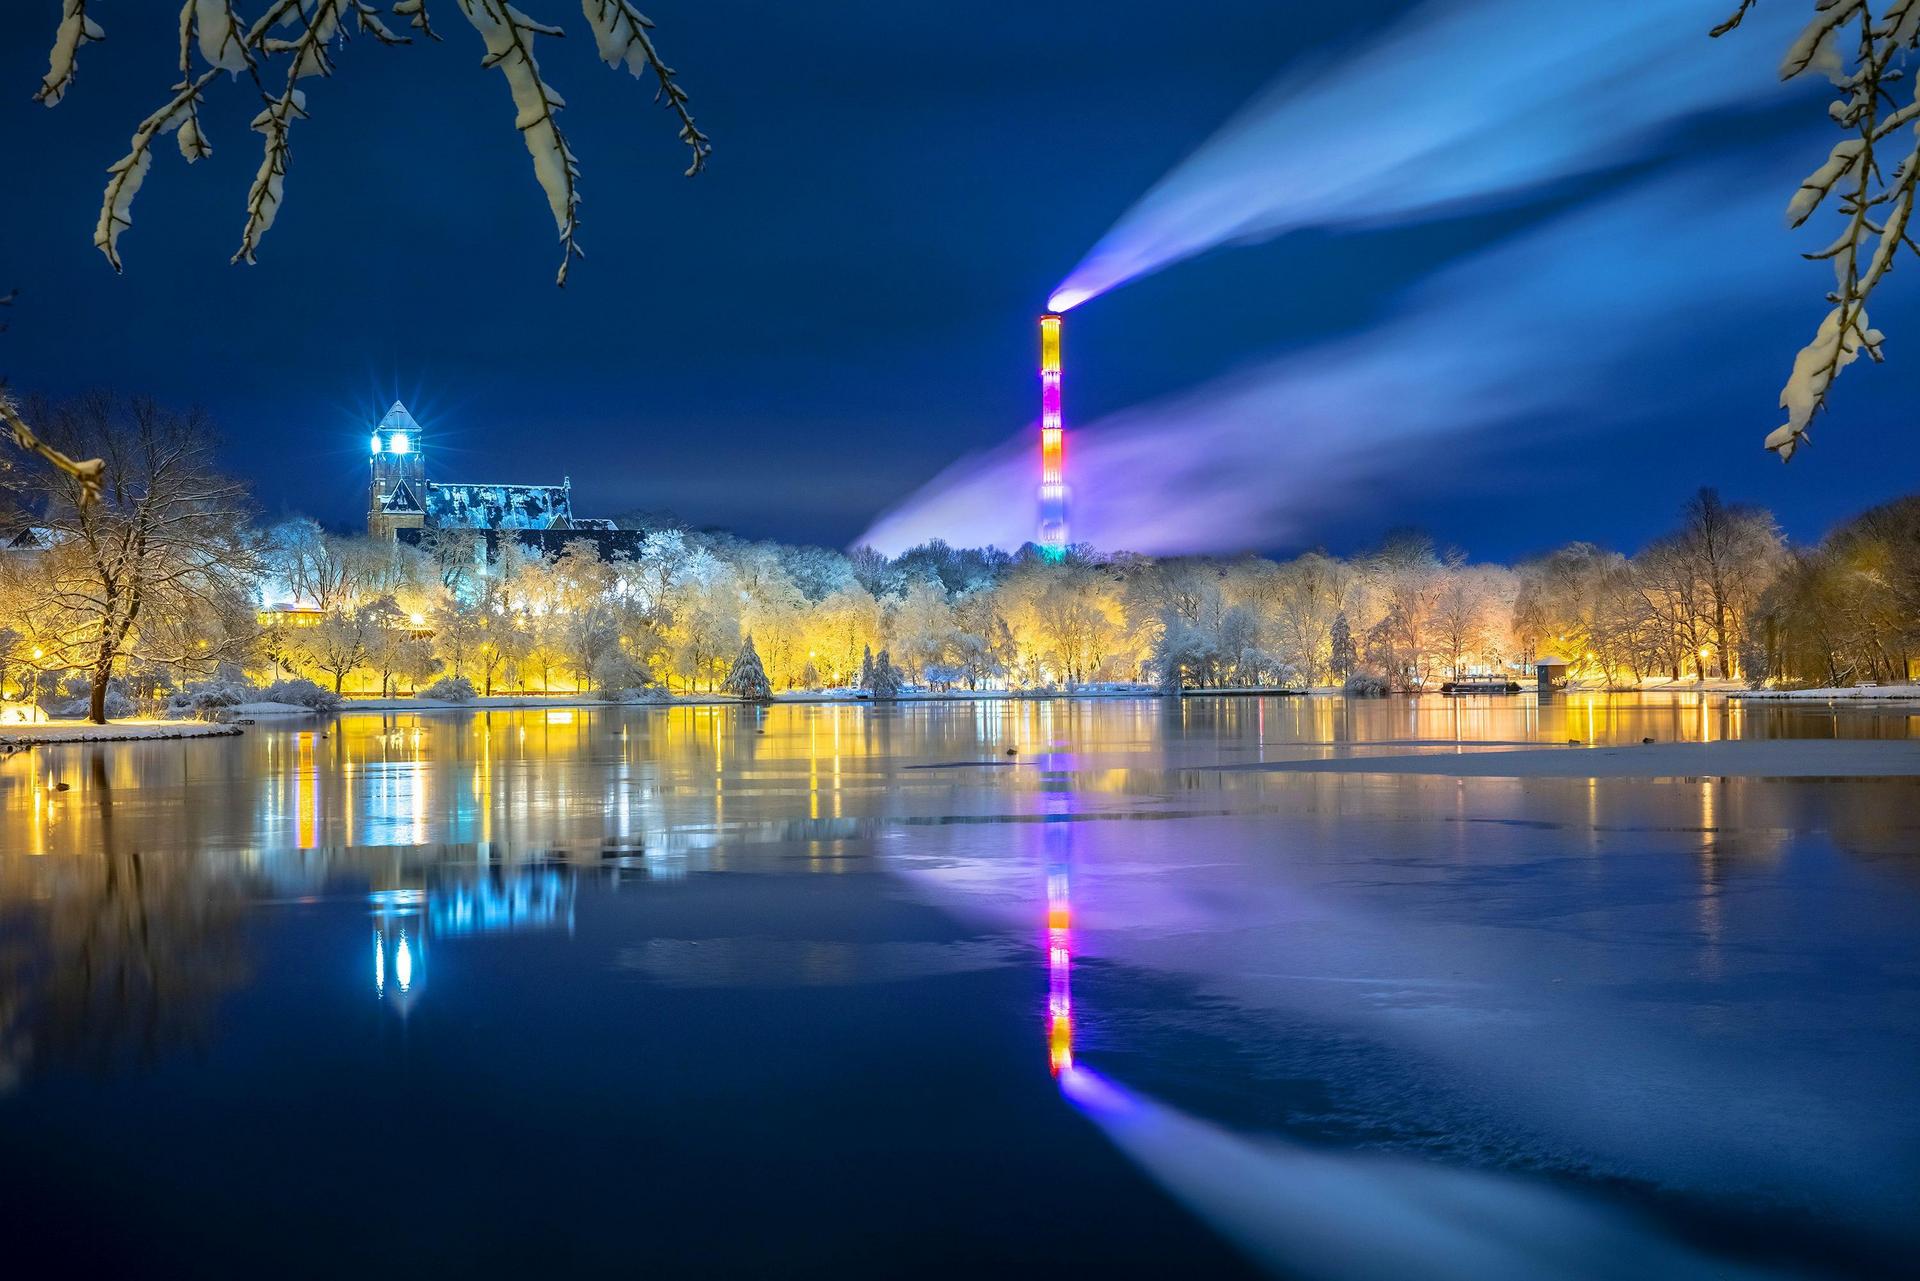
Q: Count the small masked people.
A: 0